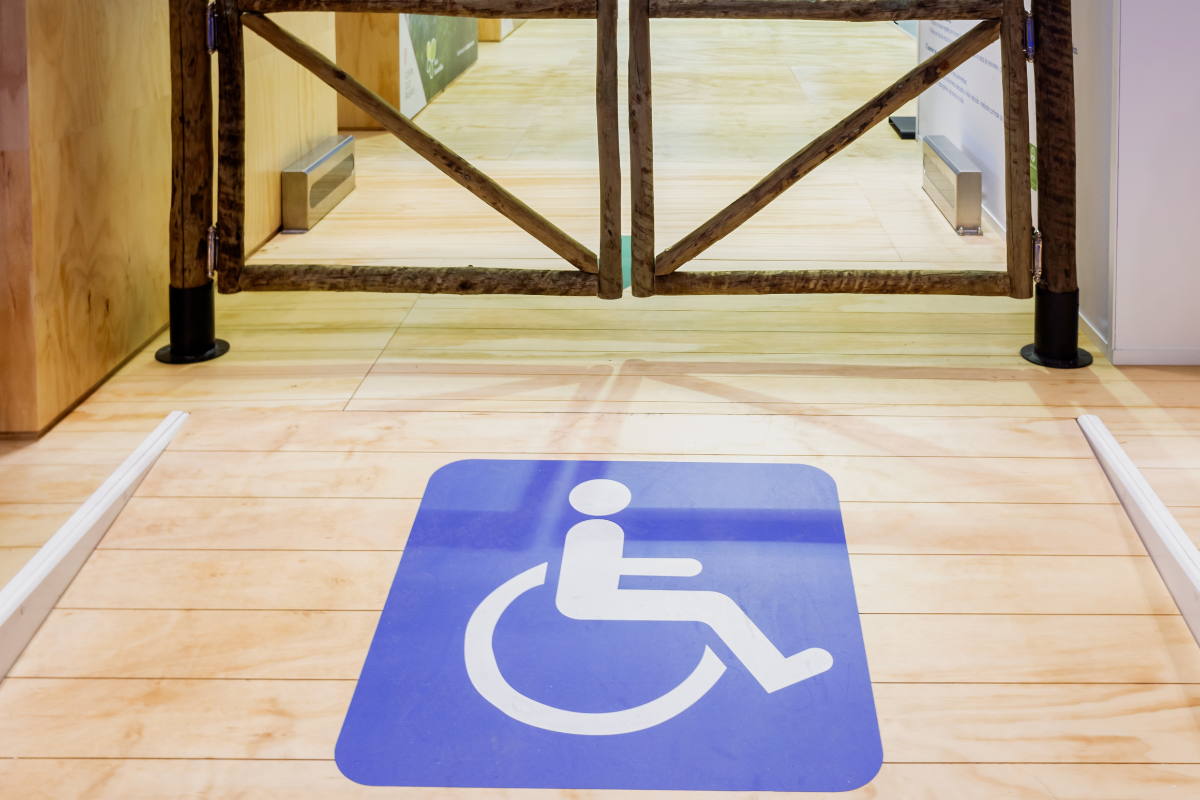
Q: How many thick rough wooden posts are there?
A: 2